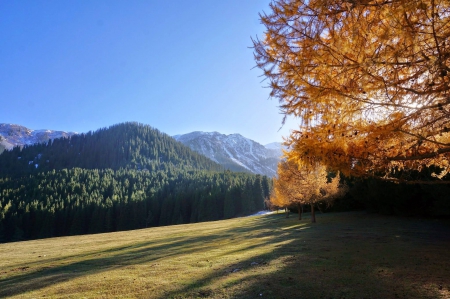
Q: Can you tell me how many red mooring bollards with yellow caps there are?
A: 0